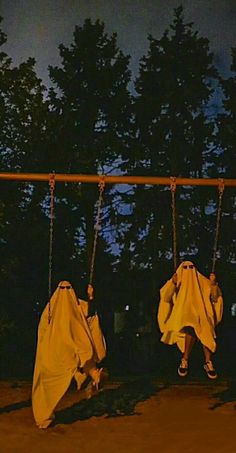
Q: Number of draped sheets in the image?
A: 2